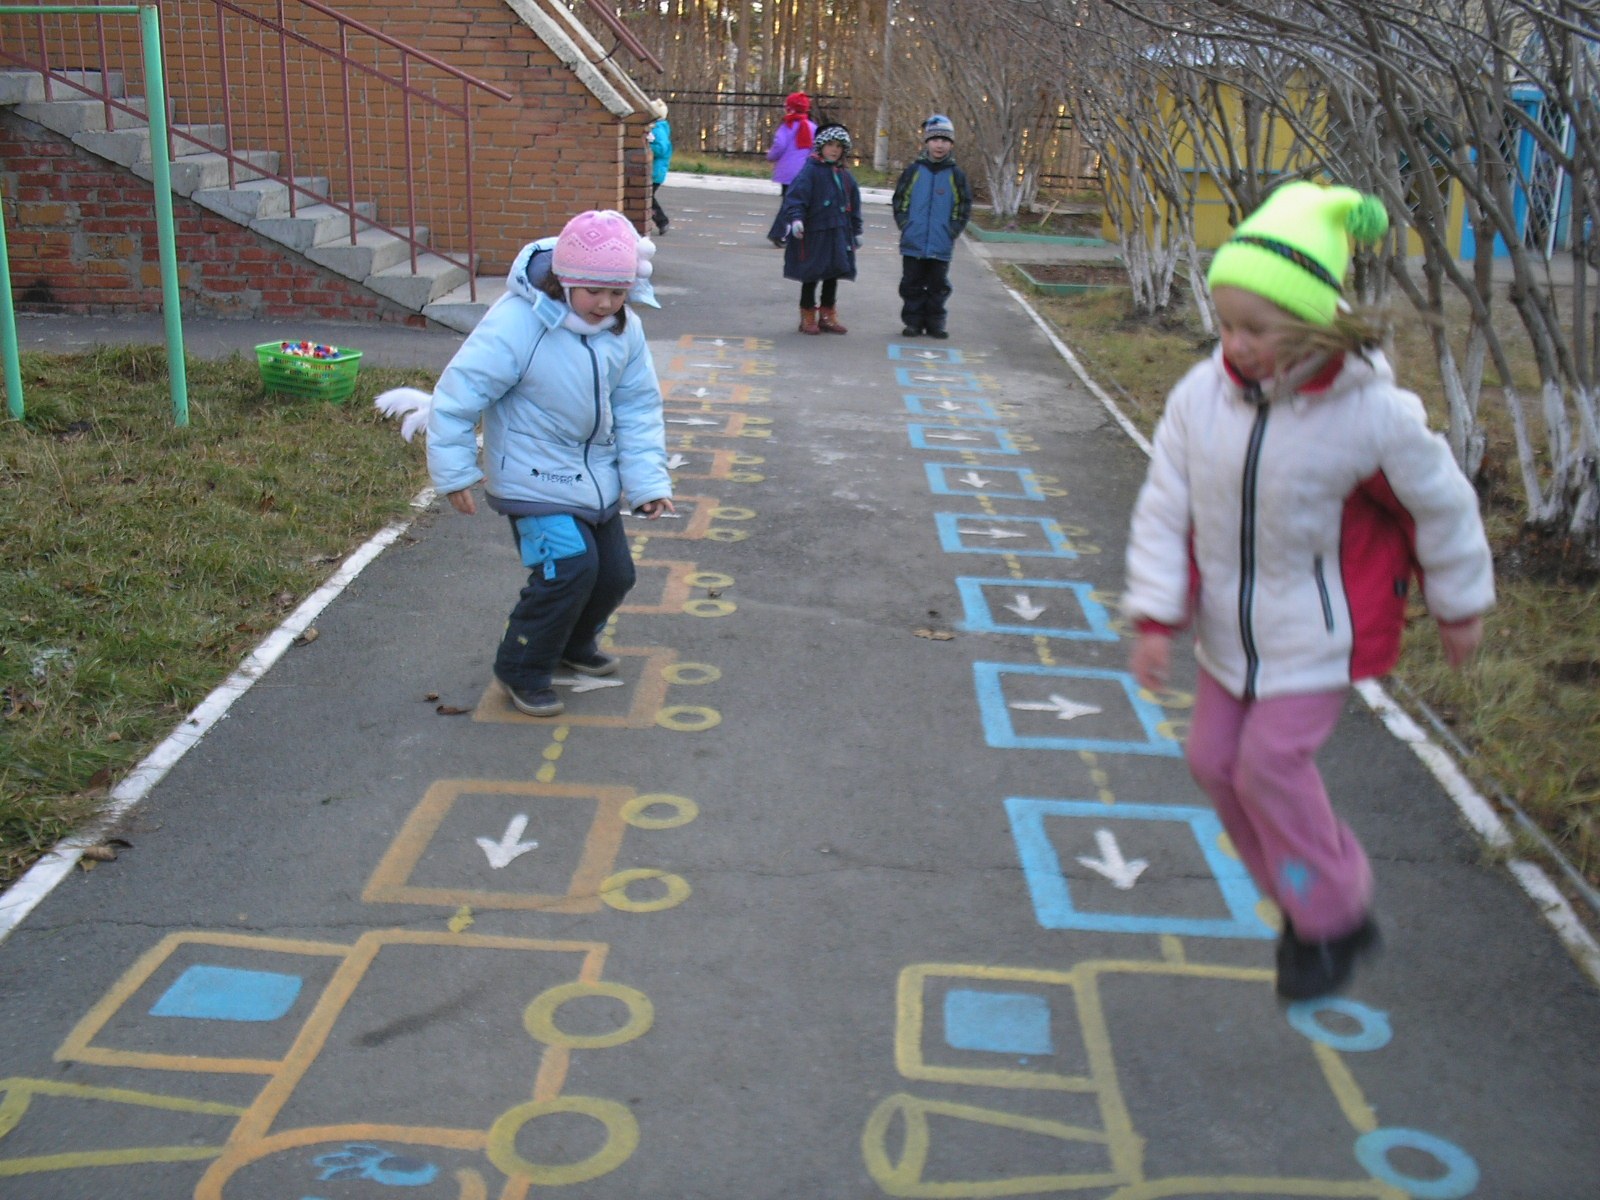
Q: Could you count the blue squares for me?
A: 11